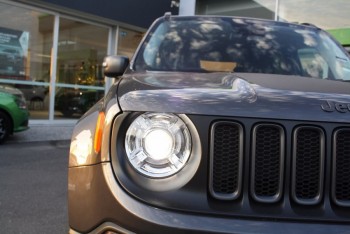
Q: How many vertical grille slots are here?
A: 4